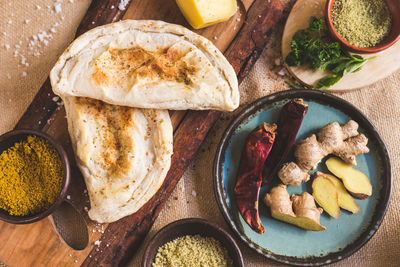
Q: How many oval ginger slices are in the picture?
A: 3